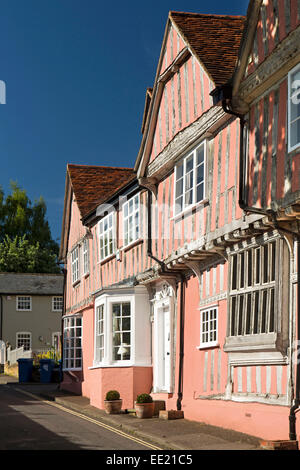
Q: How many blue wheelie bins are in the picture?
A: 2